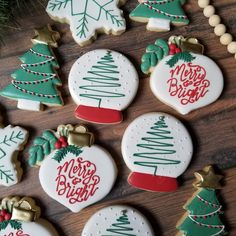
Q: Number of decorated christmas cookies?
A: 11